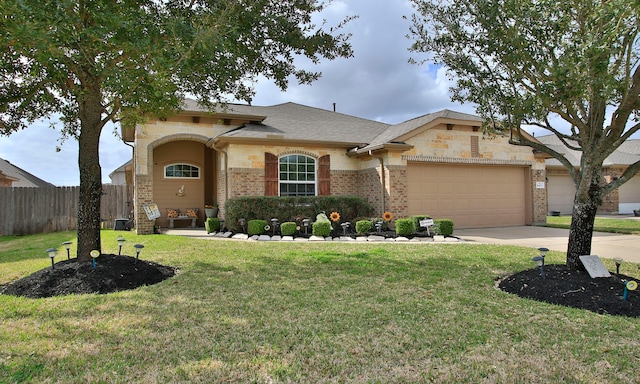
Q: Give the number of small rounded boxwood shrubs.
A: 8